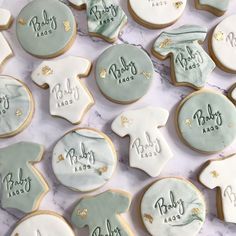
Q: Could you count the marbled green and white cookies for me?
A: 5